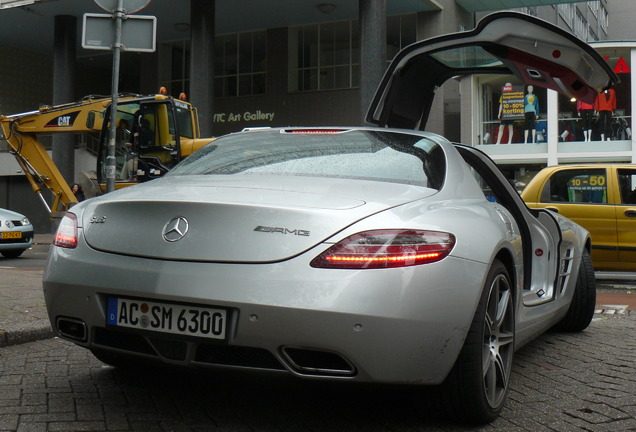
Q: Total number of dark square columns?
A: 3